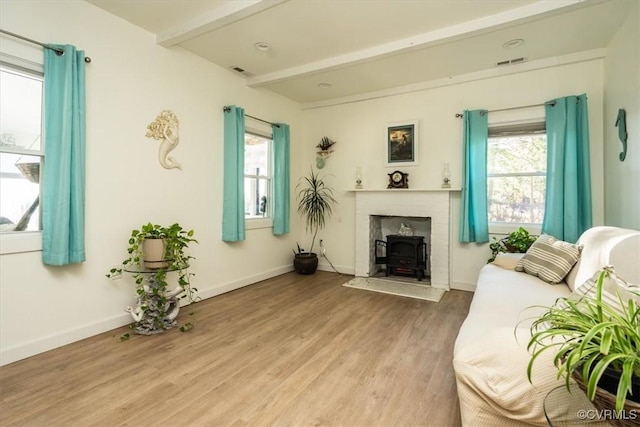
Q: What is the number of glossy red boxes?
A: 0